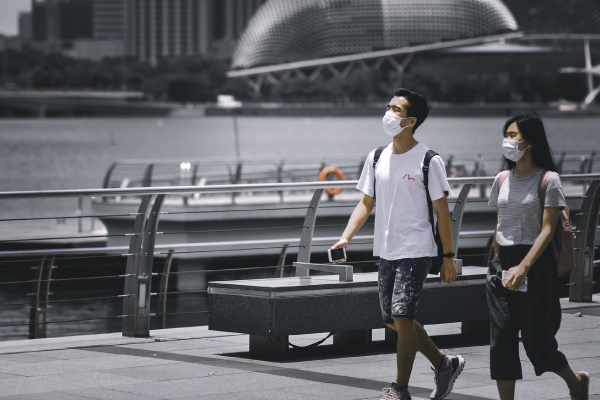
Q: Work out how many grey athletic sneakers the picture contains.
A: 2